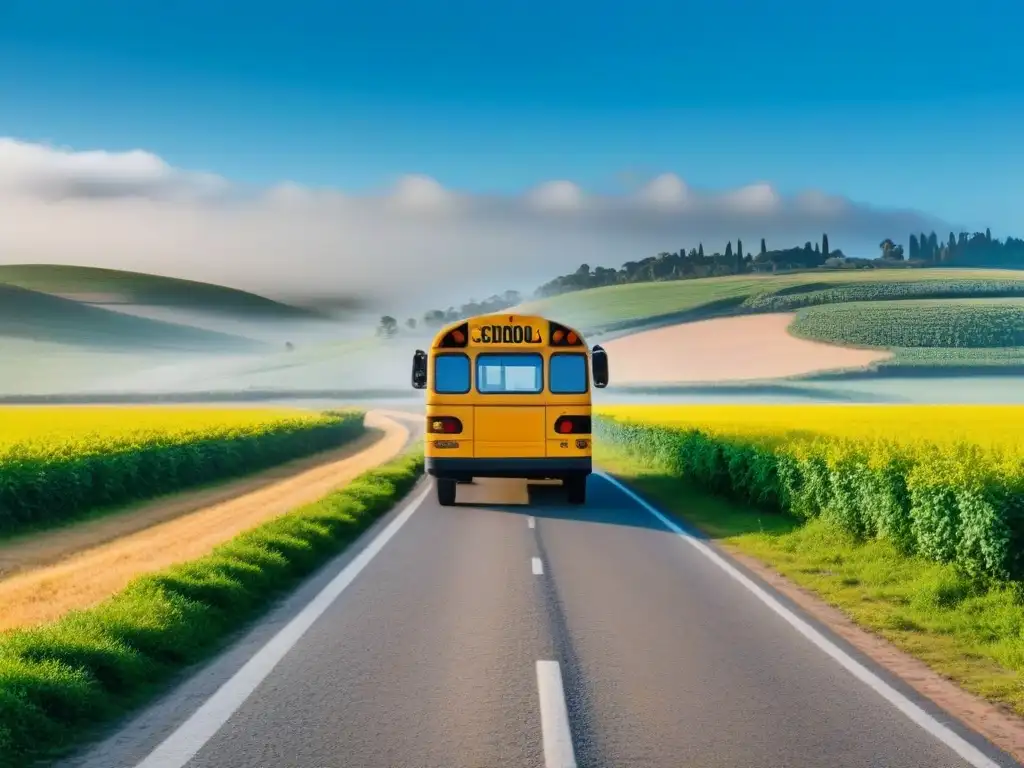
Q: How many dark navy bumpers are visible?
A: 1